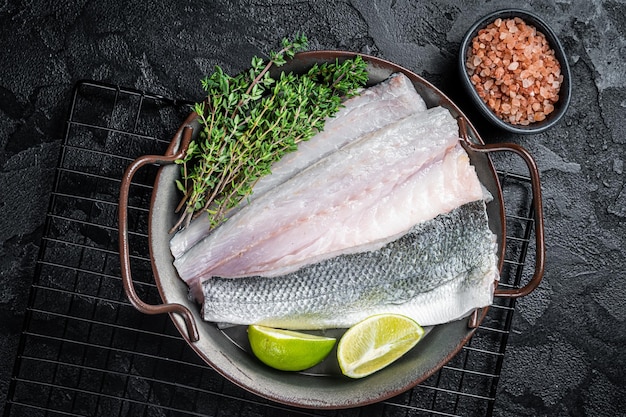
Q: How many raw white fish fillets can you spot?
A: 3